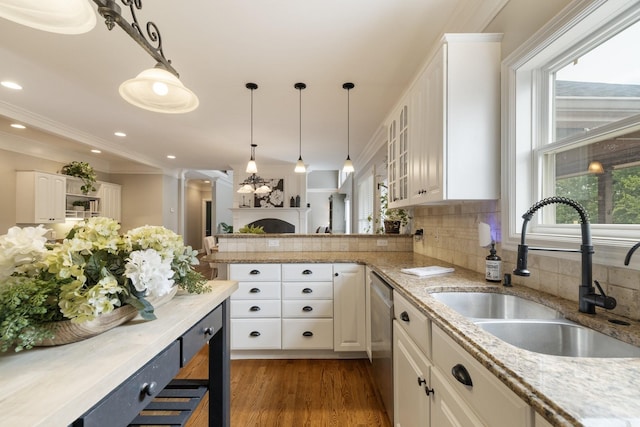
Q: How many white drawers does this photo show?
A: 10